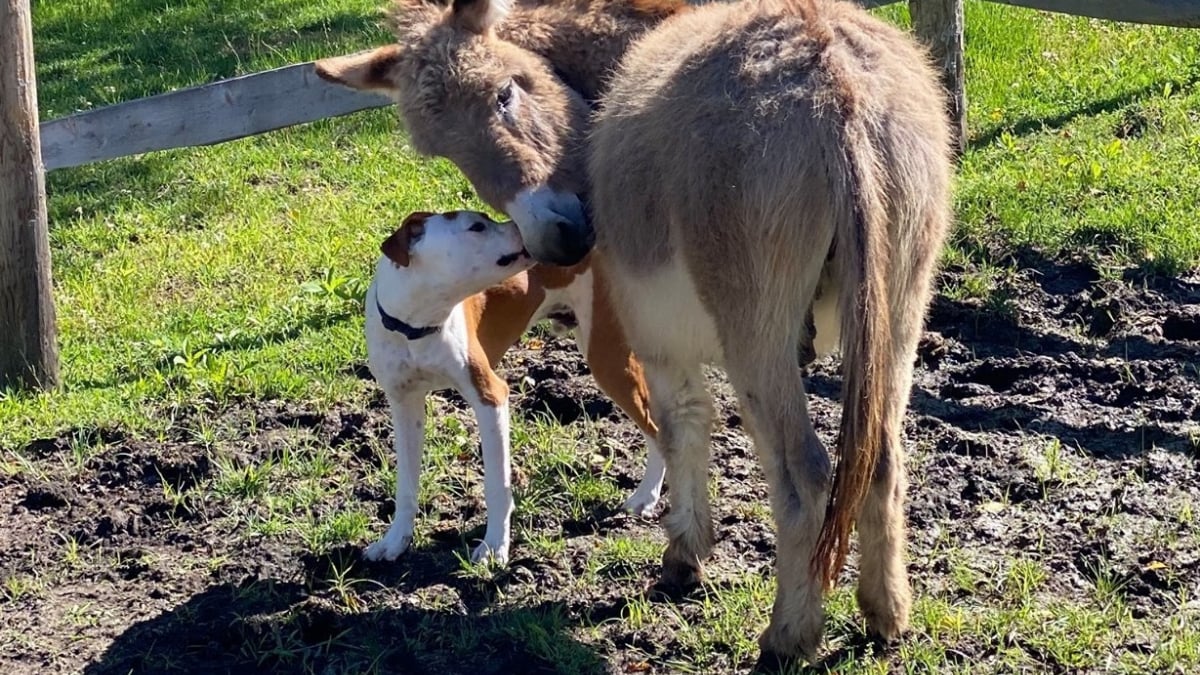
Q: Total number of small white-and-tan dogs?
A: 1